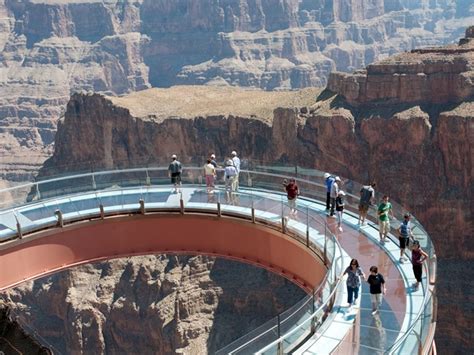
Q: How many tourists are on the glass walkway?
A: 15